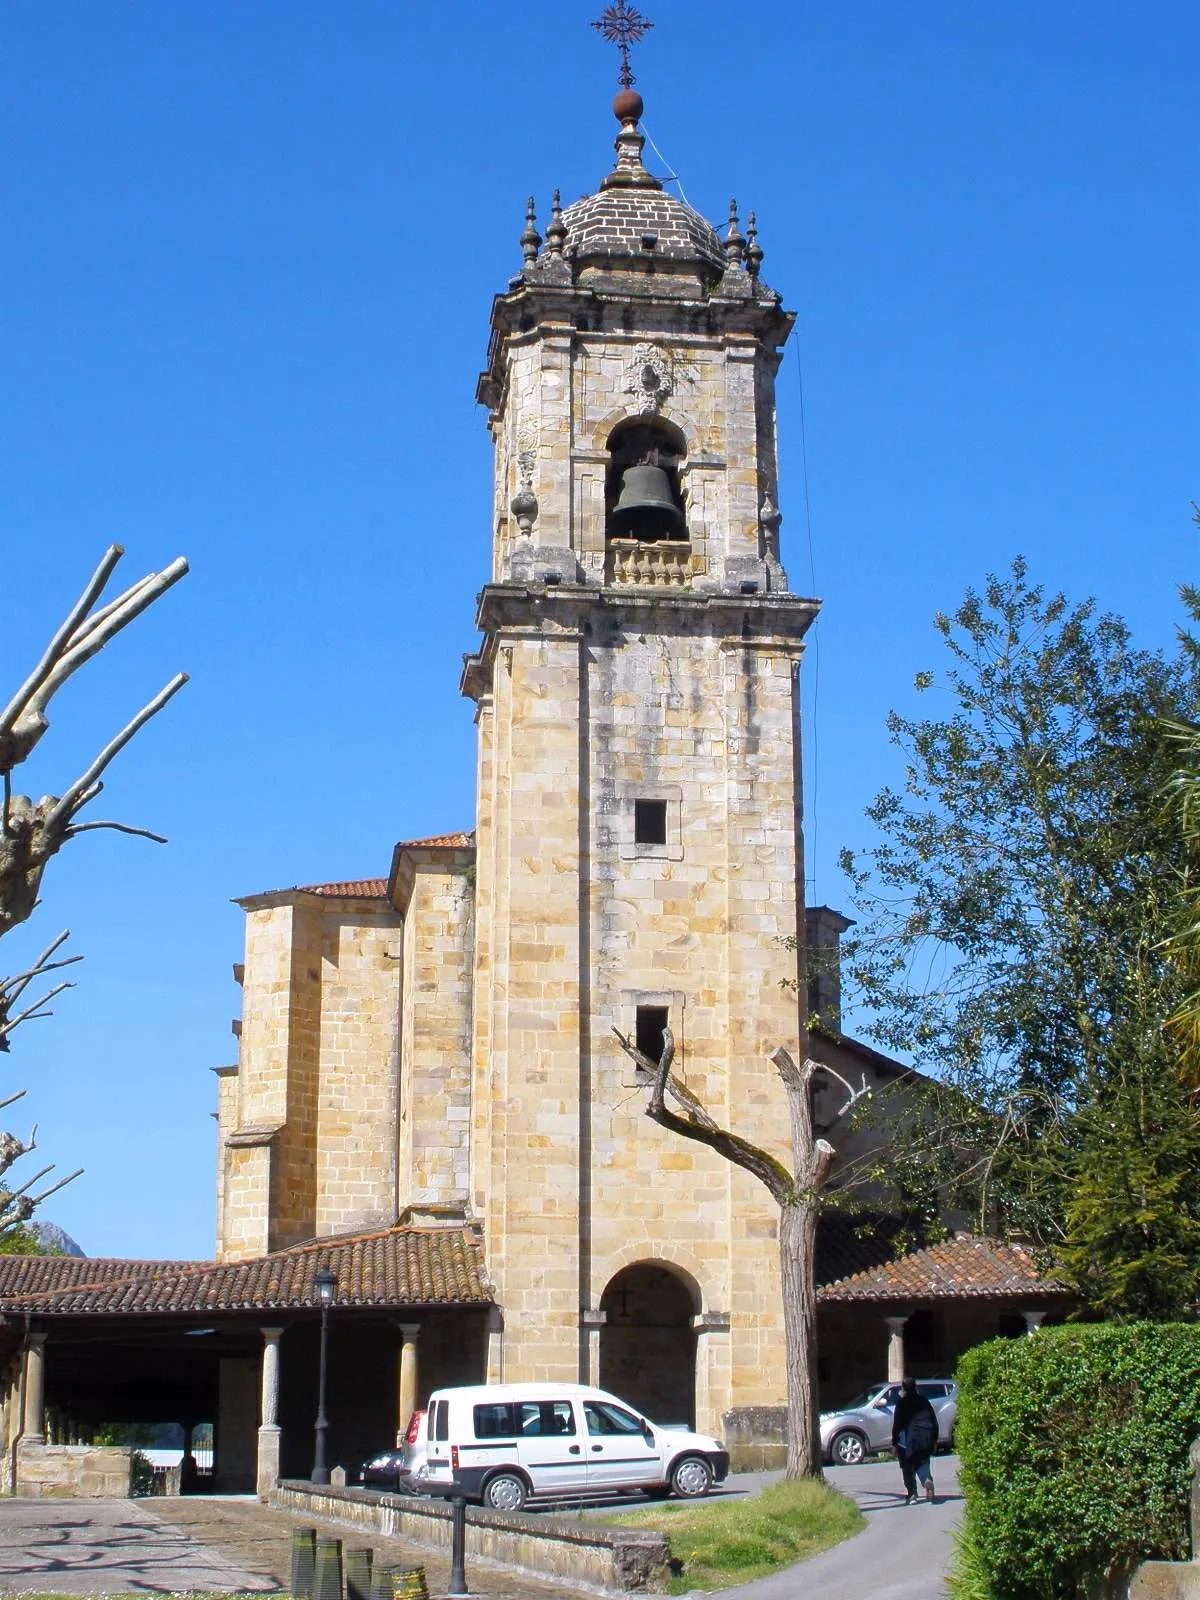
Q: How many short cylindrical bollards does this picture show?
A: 5